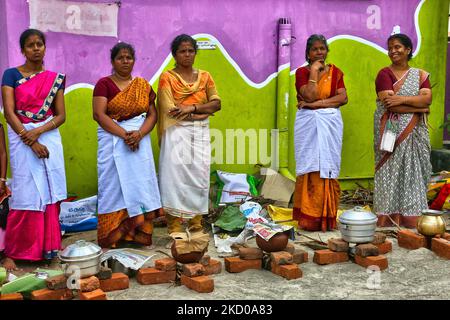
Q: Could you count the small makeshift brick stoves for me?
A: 5